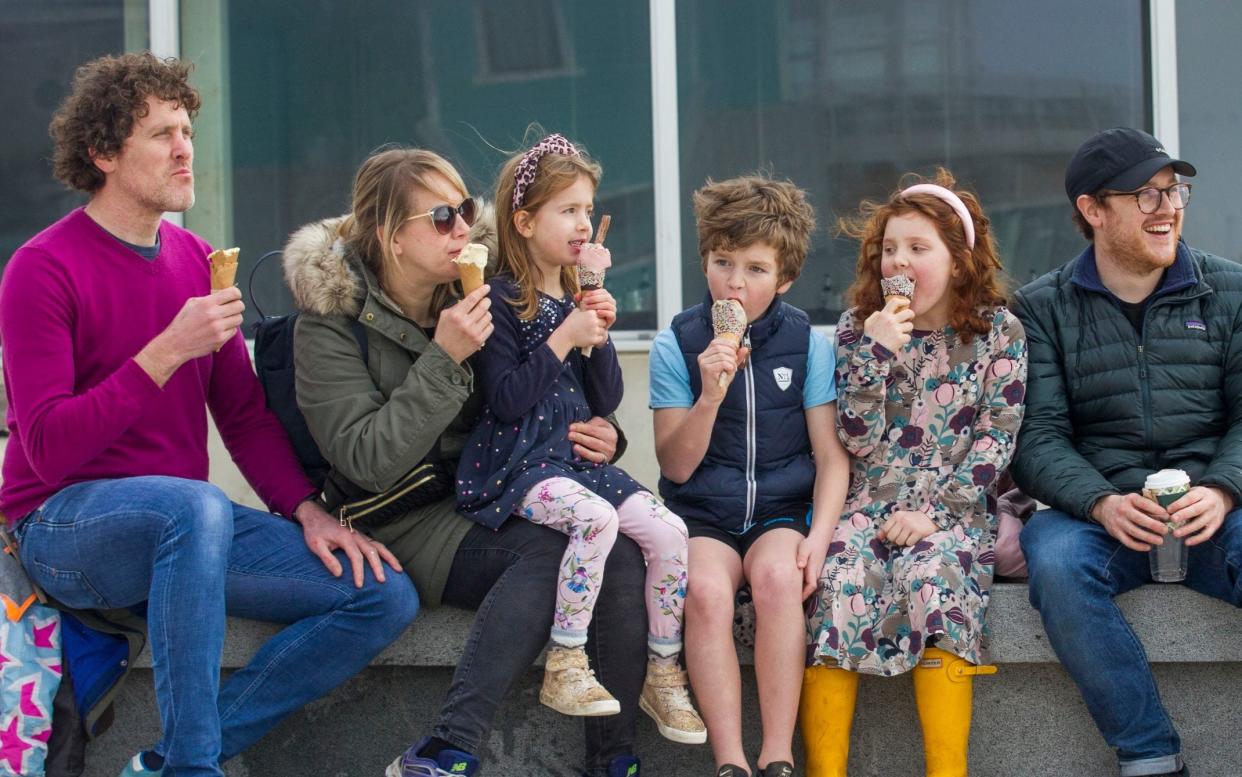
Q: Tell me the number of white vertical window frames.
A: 3